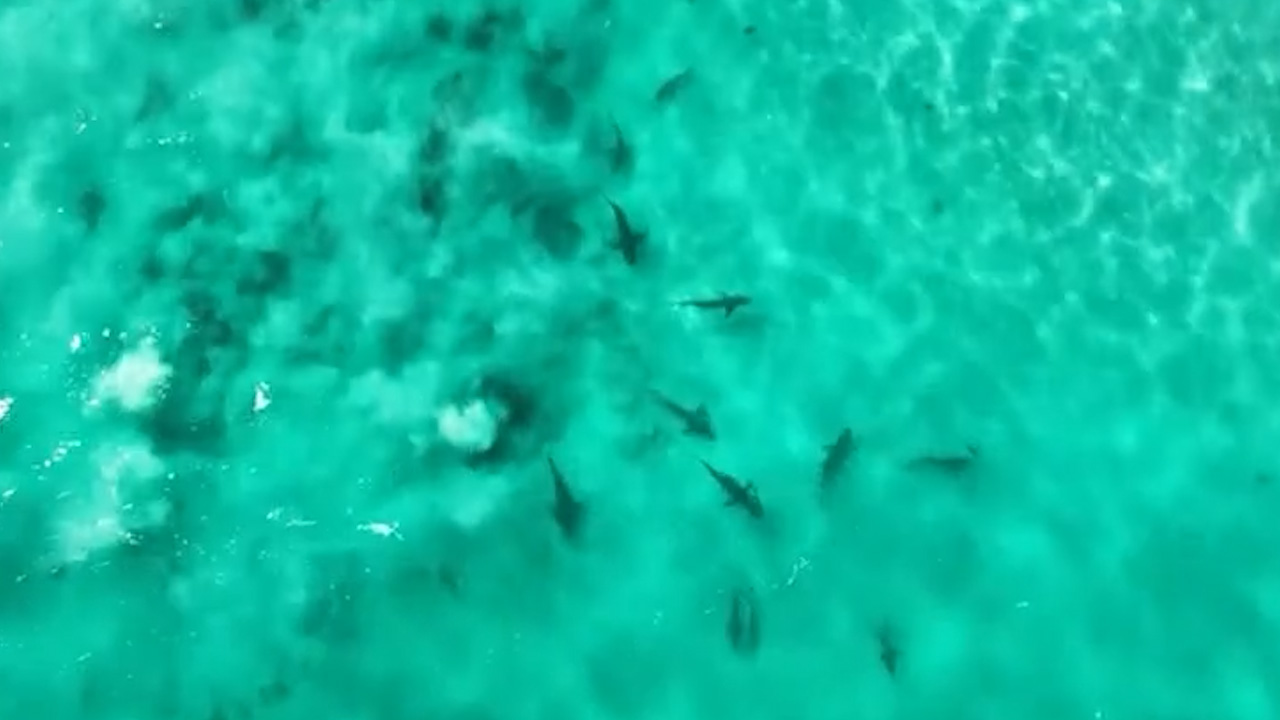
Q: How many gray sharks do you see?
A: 11